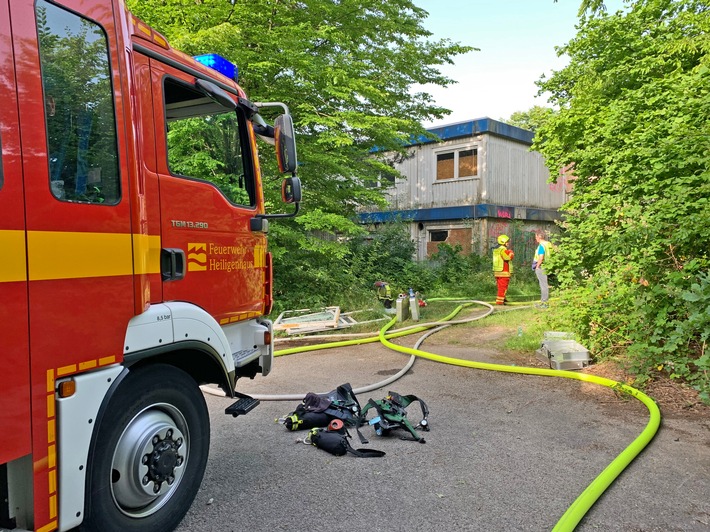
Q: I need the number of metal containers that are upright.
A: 2